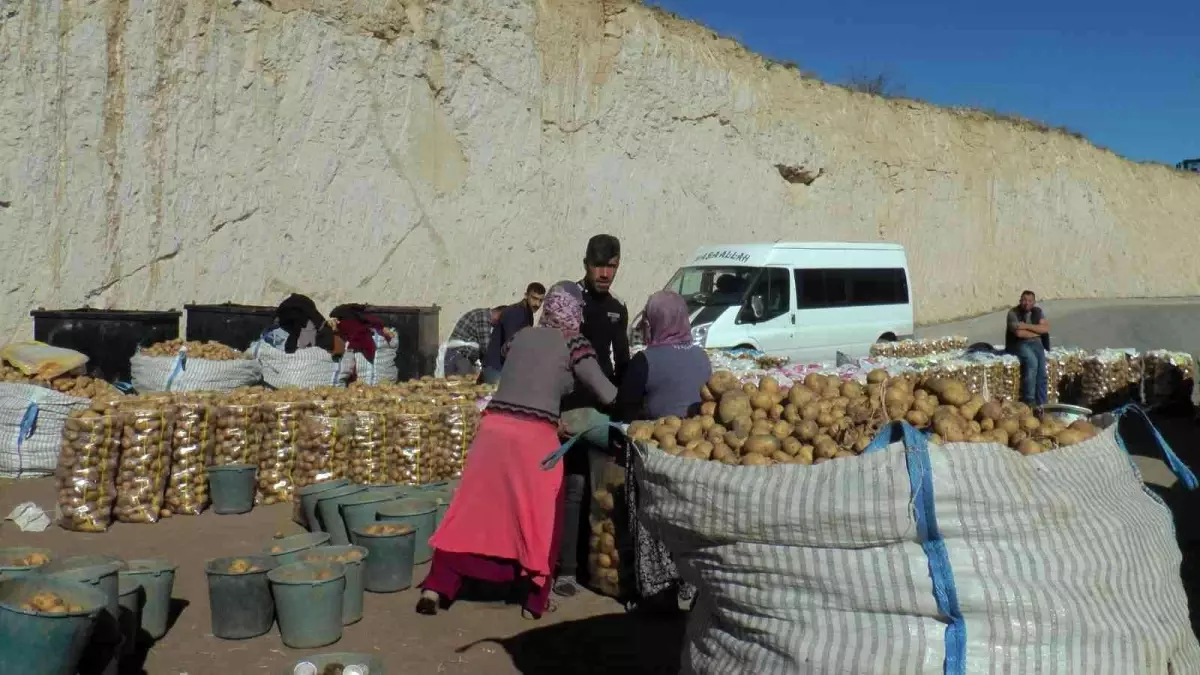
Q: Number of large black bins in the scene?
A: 3